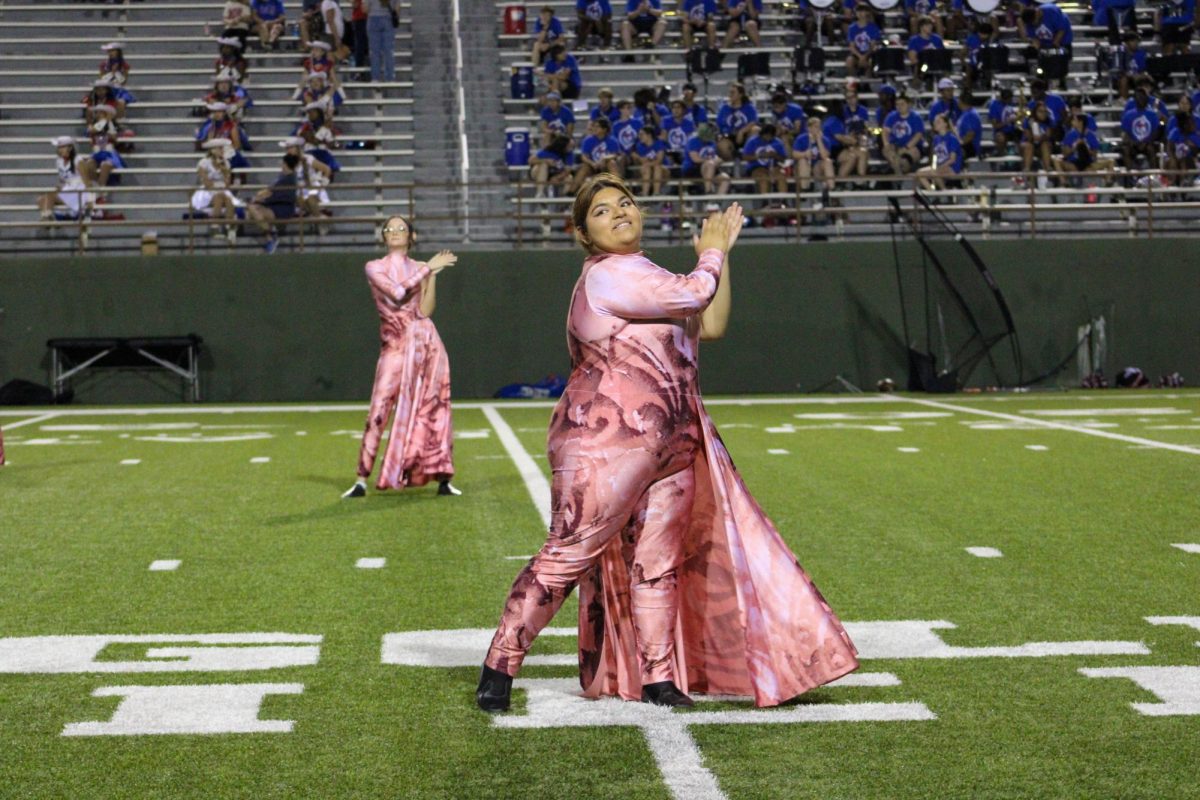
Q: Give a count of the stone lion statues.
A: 0